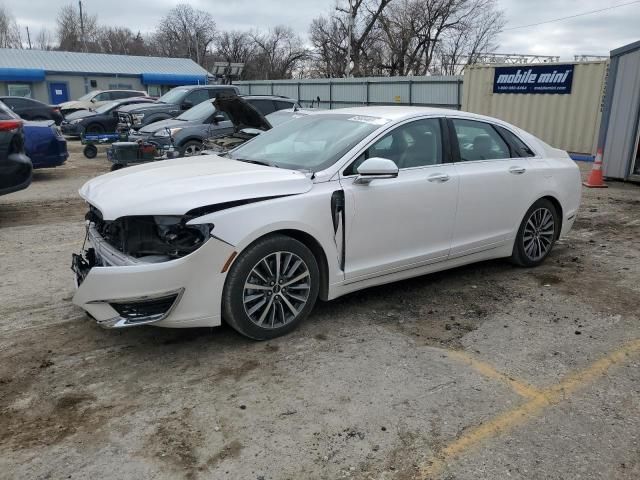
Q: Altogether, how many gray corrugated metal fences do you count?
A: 1